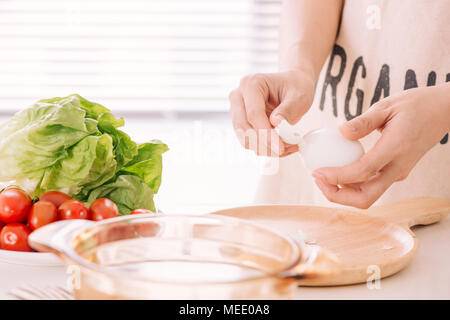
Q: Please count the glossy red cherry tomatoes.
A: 7